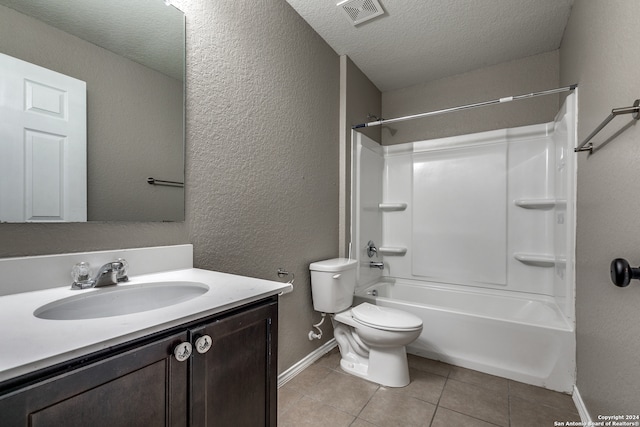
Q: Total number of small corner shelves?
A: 4